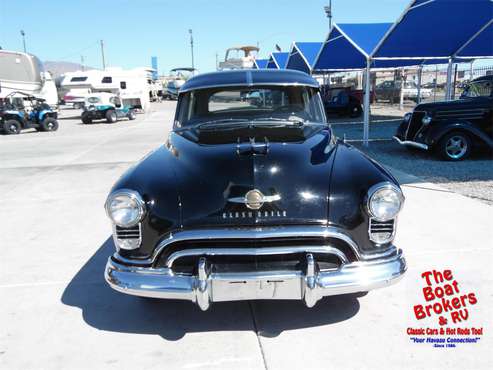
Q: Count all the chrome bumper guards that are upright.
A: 2